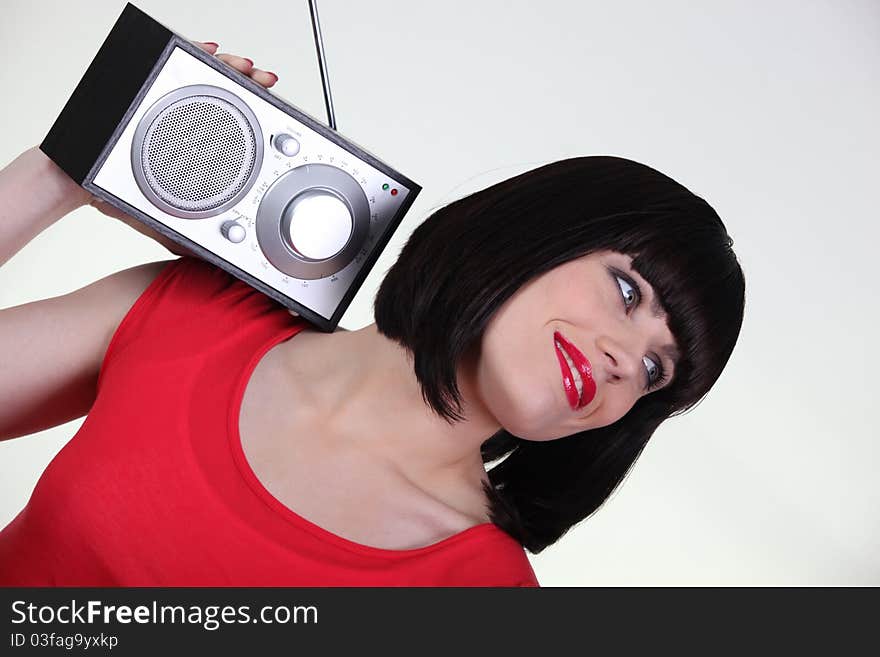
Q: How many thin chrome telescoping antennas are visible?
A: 1